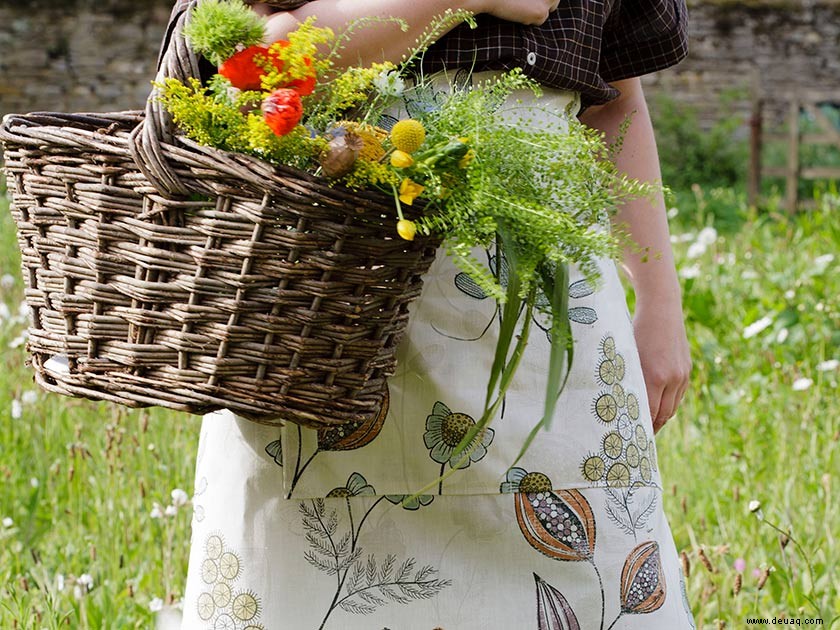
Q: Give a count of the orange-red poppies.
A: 2